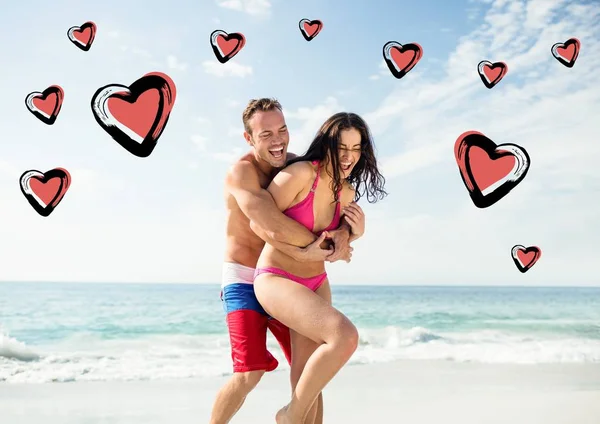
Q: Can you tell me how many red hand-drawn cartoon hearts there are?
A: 11